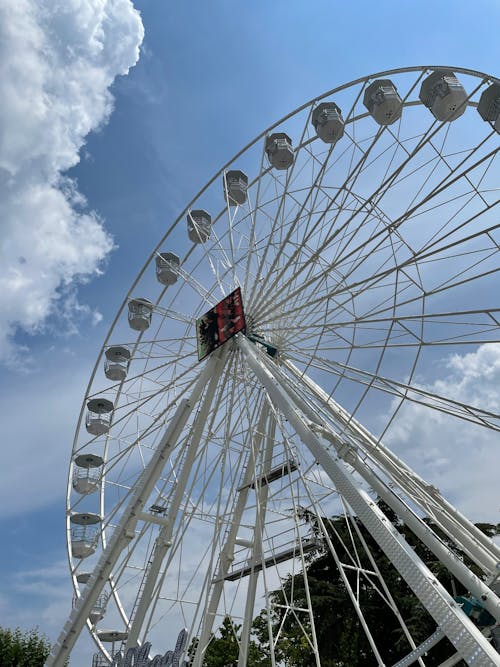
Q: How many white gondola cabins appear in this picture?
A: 15